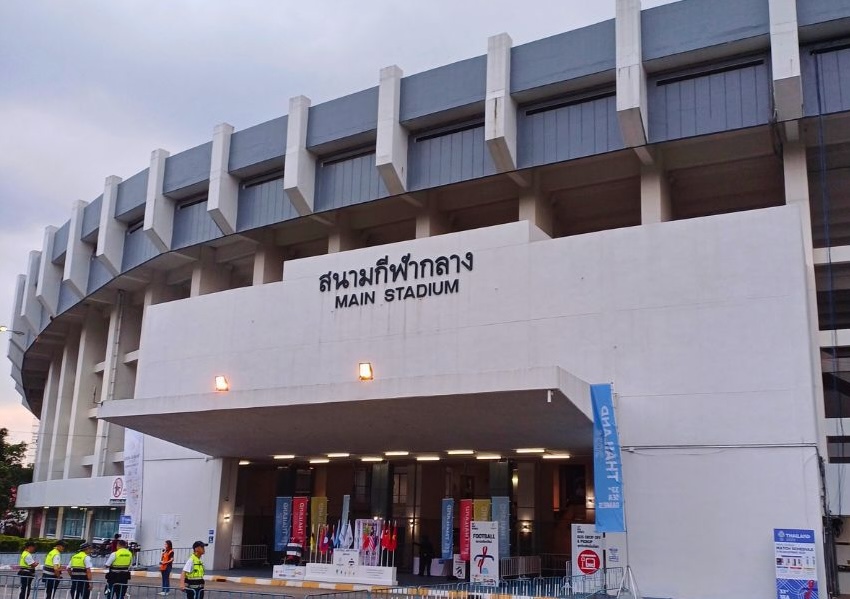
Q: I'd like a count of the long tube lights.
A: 11